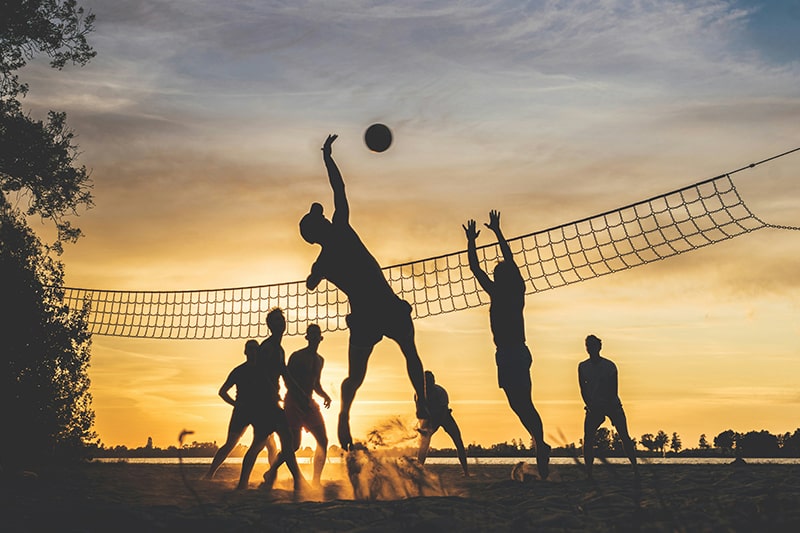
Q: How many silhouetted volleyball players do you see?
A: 7